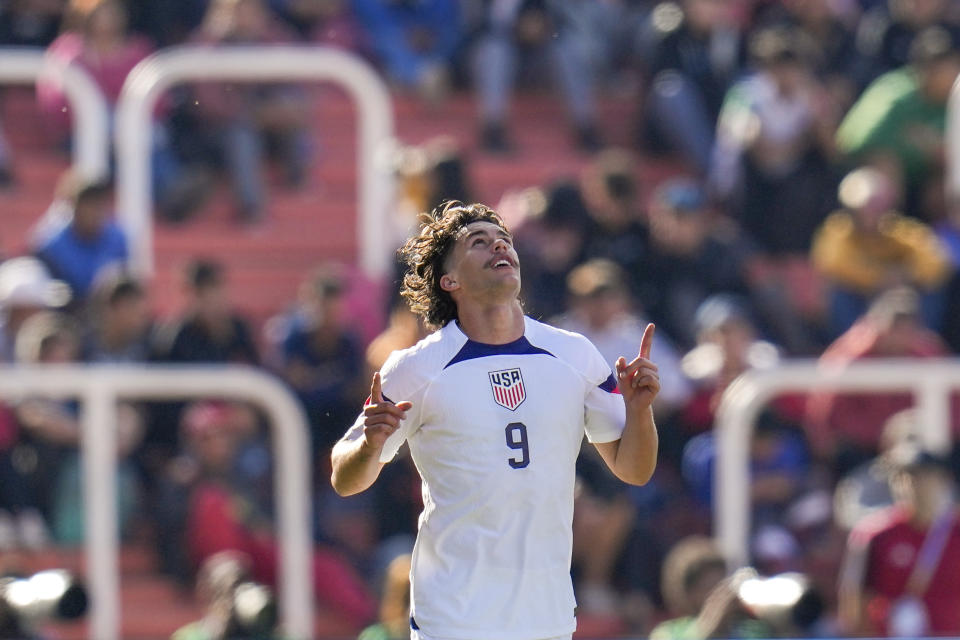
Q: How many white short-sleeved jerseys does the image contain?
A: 1